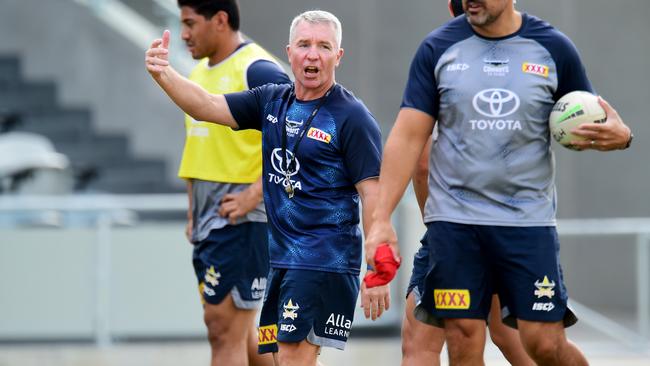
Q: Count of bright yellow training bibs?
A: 1